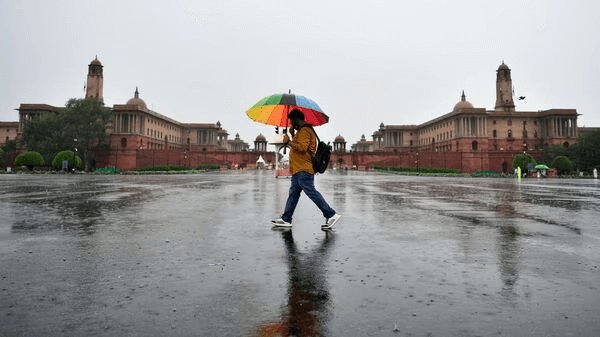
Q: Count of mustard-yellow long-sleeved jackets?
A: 1